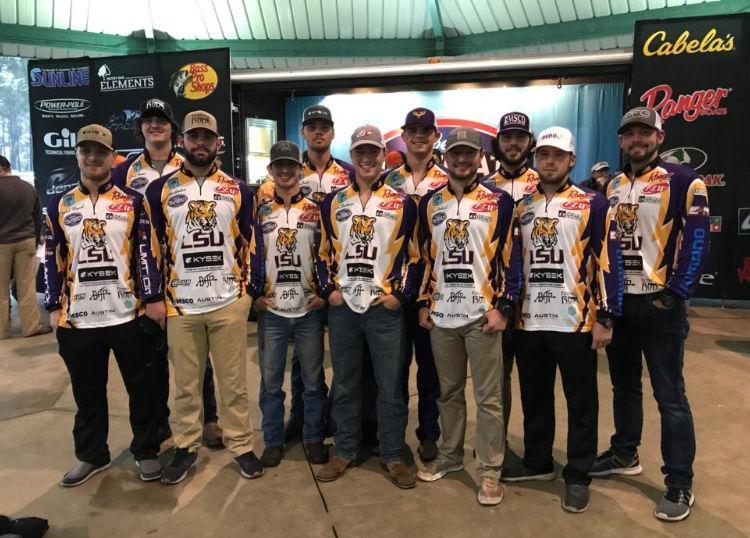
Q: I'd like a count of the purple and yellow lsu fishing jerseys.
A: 11